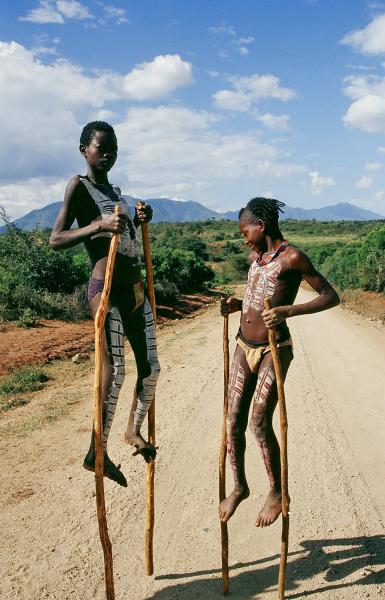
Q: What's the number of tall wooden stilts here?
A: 4